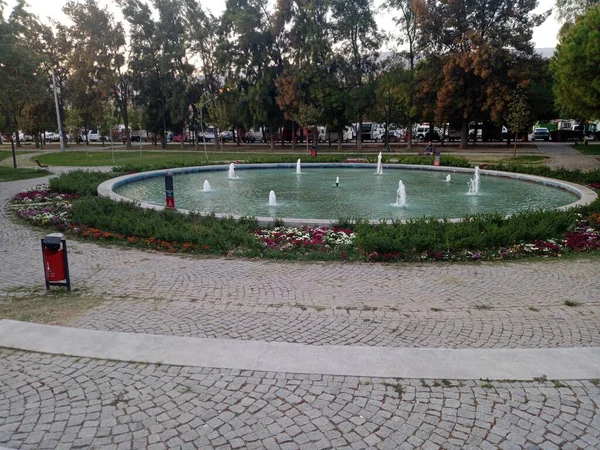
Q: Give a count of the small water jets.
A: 9